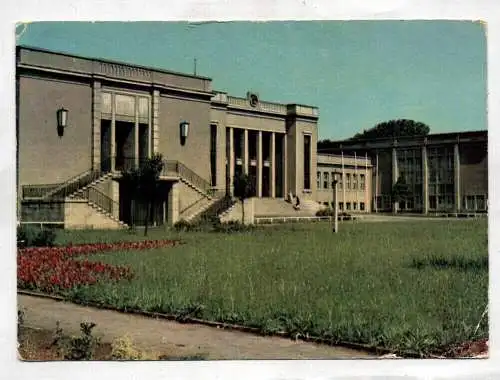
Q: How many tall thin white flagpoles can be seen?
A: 4